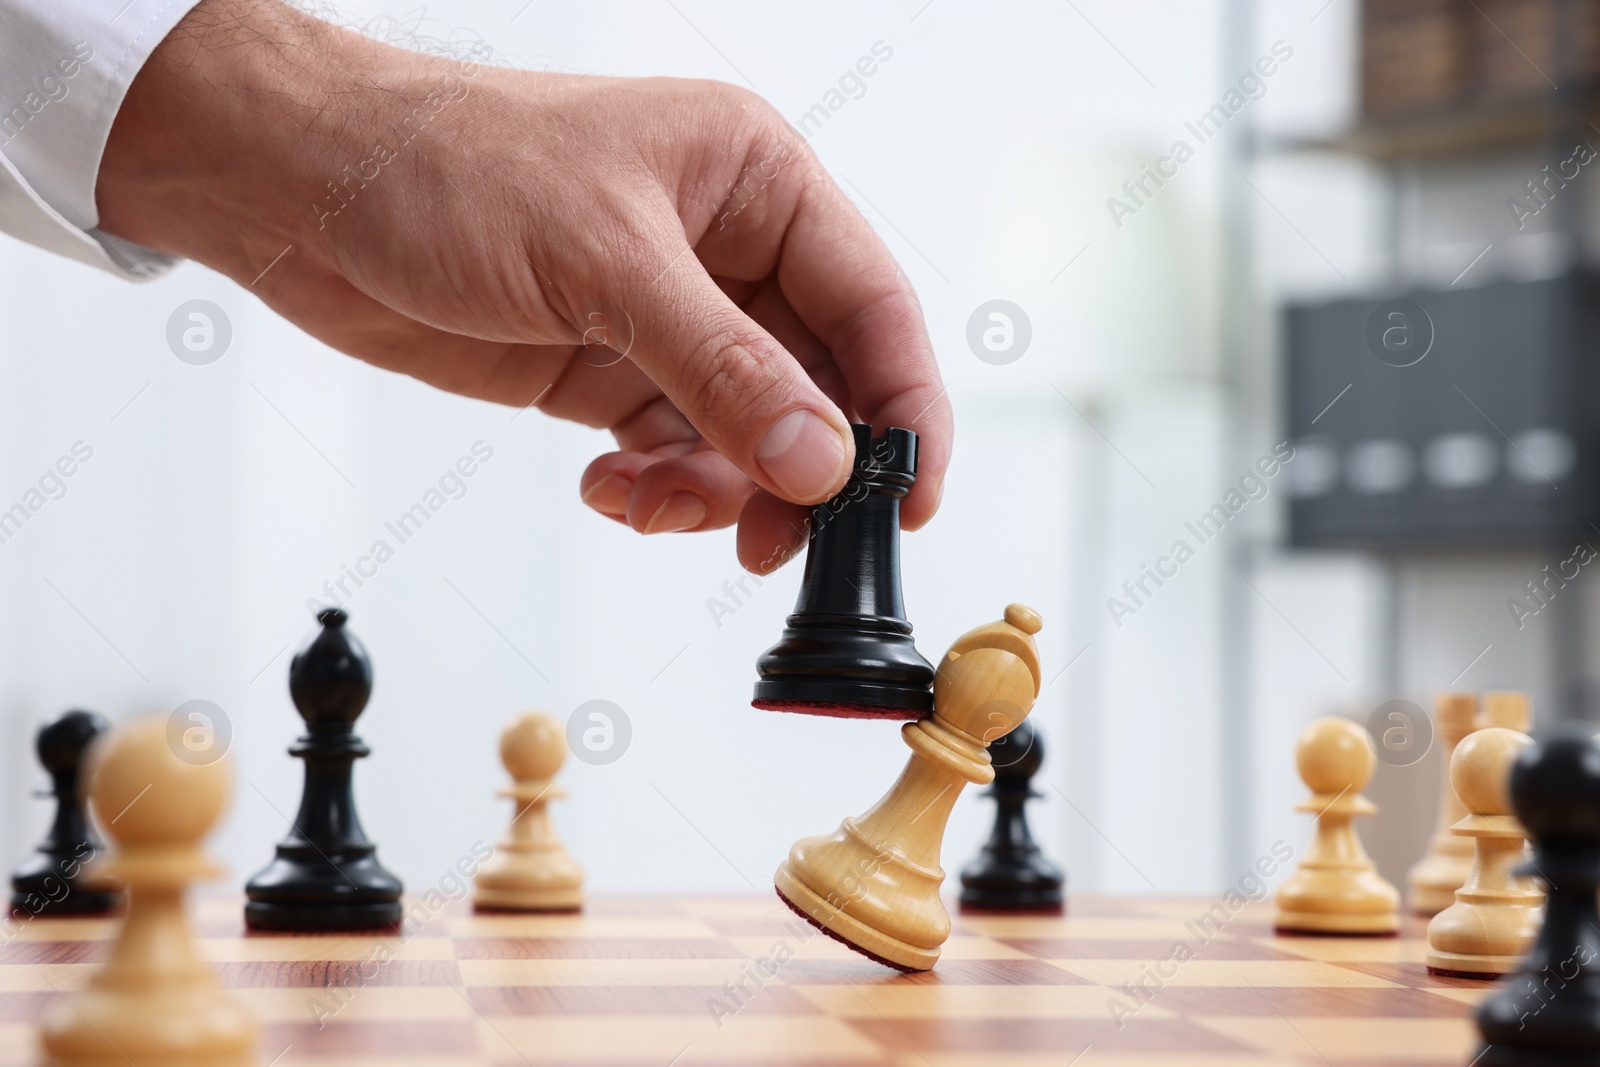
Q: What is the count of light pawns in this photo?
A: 4